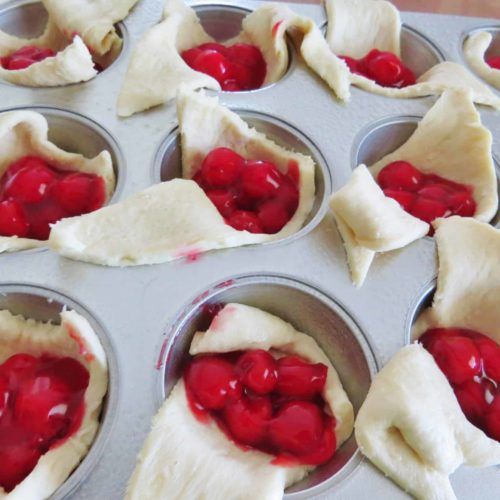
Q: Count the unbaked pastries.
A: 10